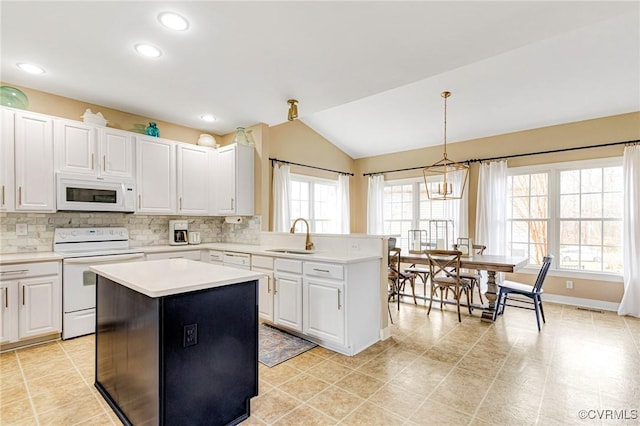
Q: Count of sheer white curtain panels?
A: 6